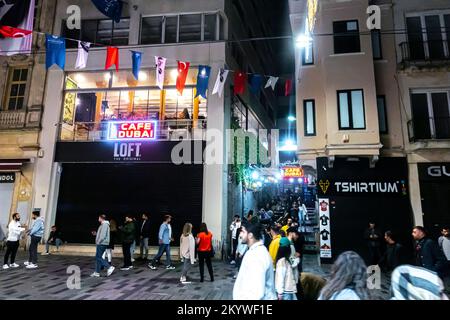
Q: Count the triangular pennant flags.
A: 12